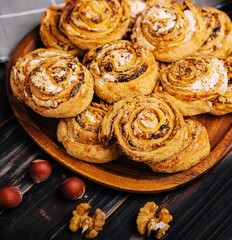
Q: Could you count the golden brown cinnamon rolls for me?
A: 12